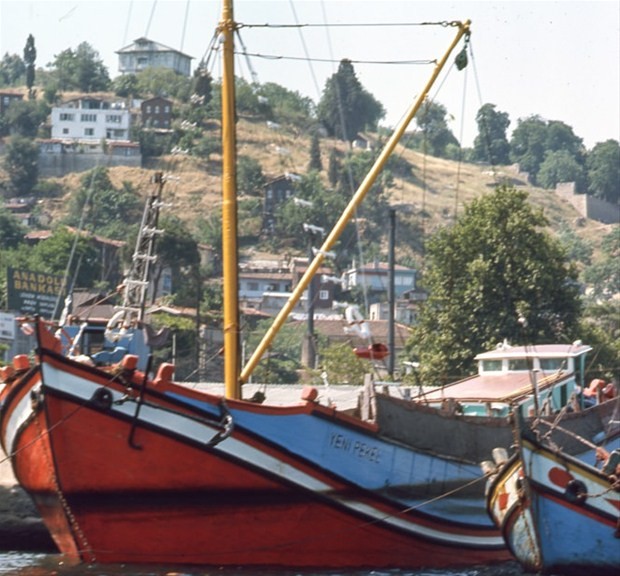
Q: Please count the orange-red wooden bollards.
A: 5